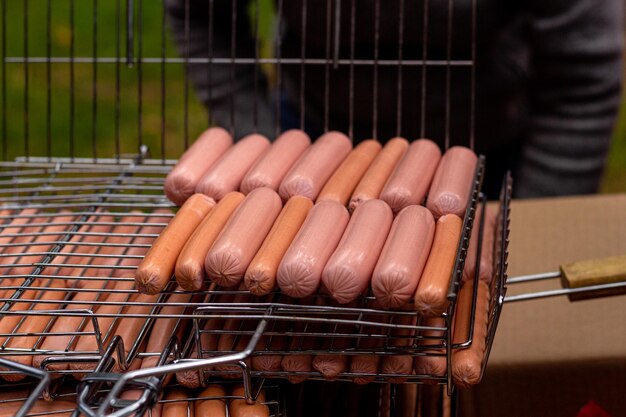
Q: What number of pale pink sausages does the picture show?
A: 10